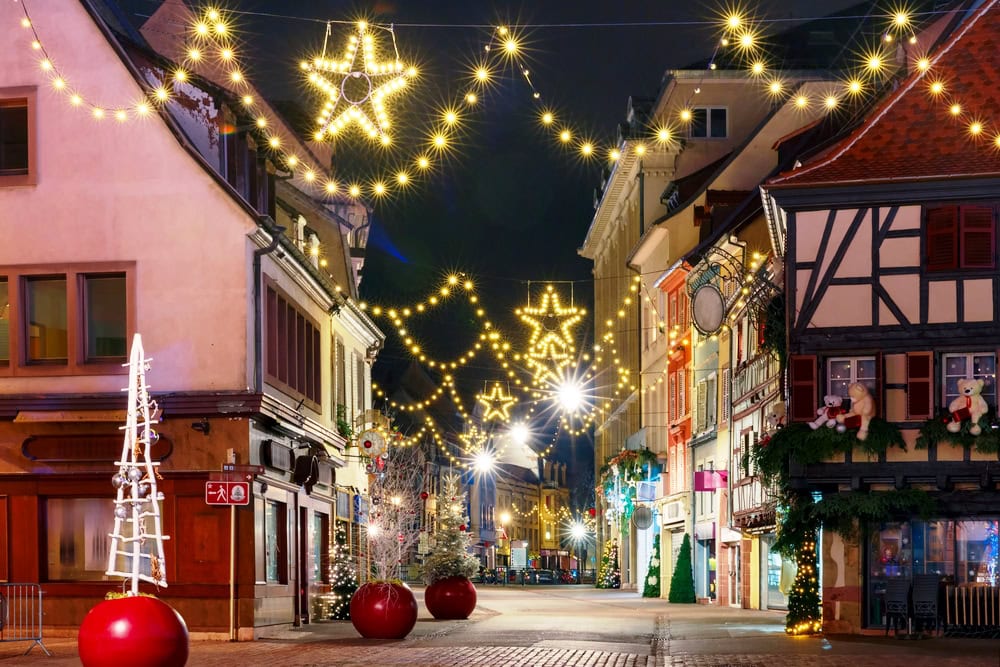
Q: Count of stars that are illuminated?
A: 5